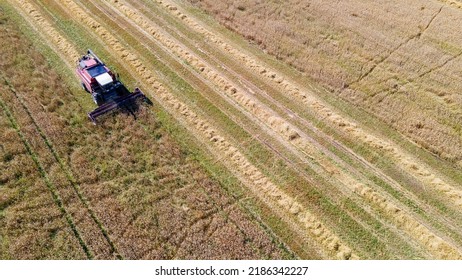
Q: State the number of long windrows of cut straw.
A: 4